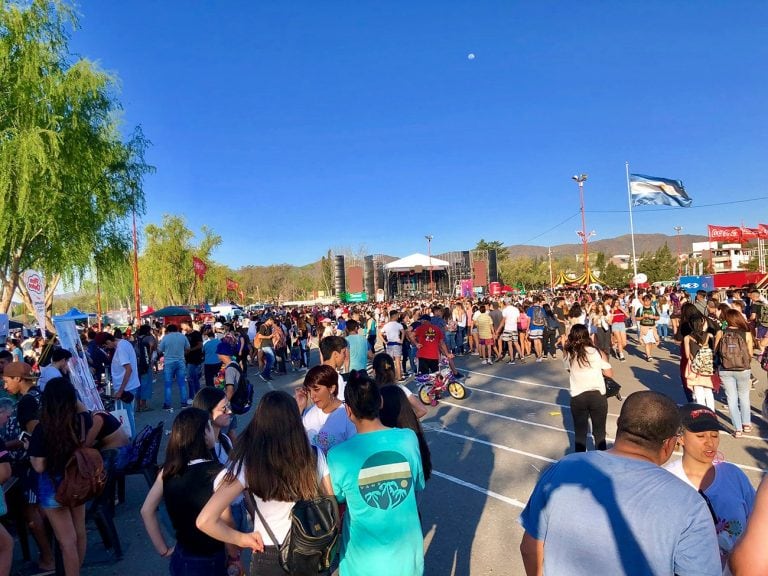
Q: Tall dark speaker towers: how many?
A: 4